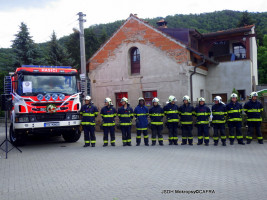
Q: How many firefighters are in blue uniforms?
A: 11